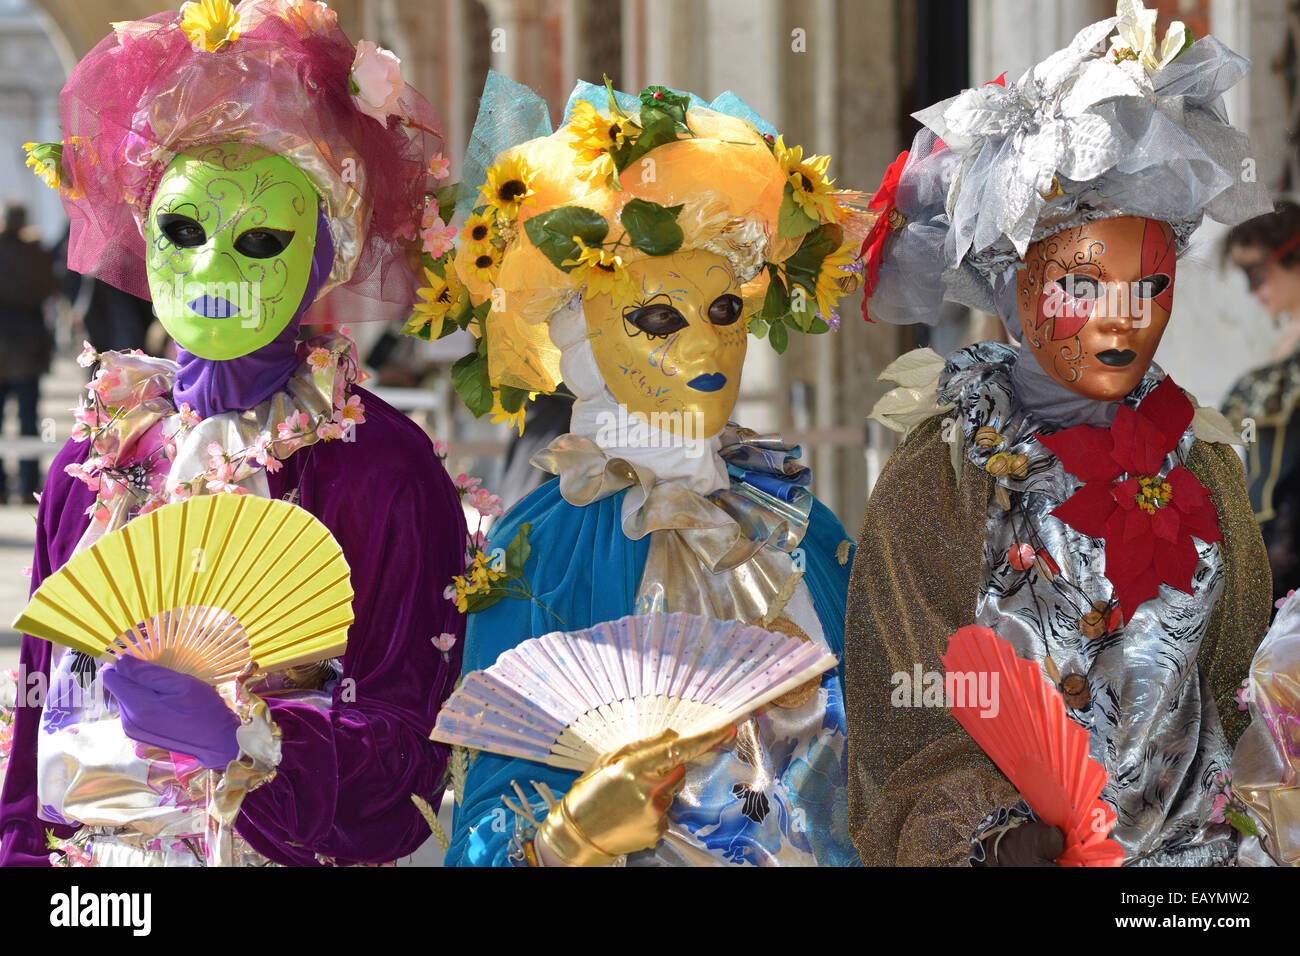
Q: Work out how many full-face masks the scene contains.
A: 3